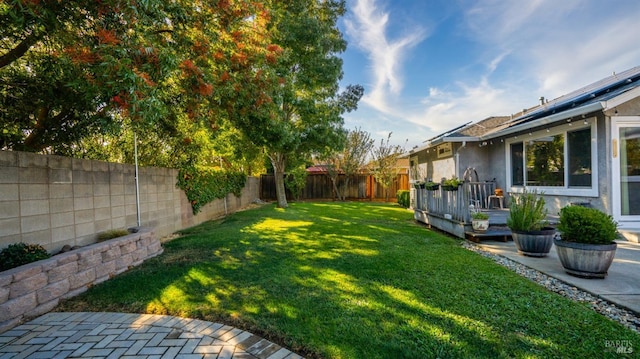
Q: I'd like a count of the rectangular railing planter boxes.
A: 3